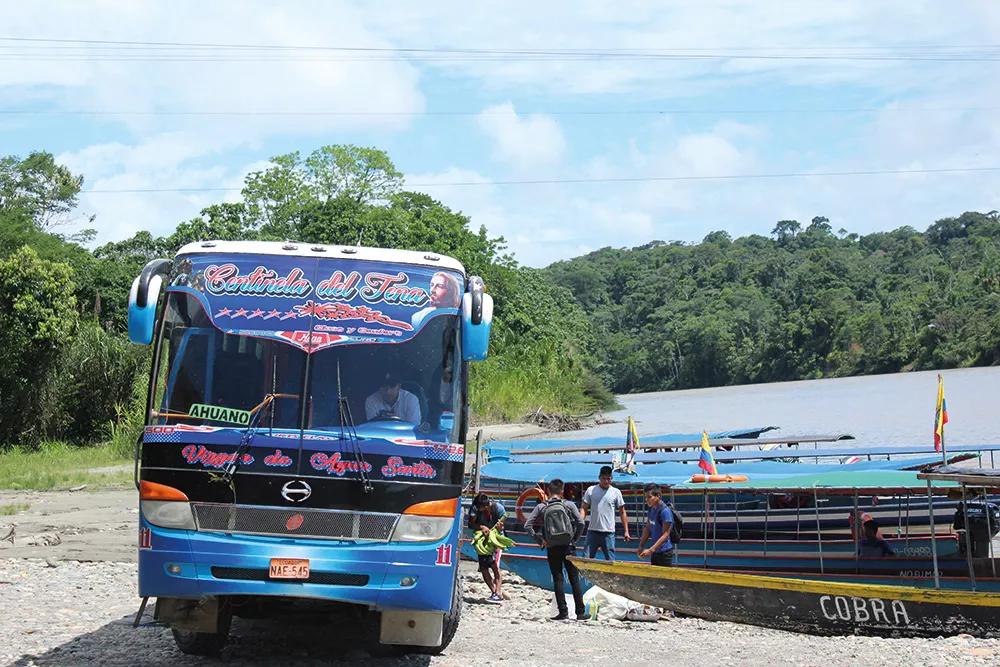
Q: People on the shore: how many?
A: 4